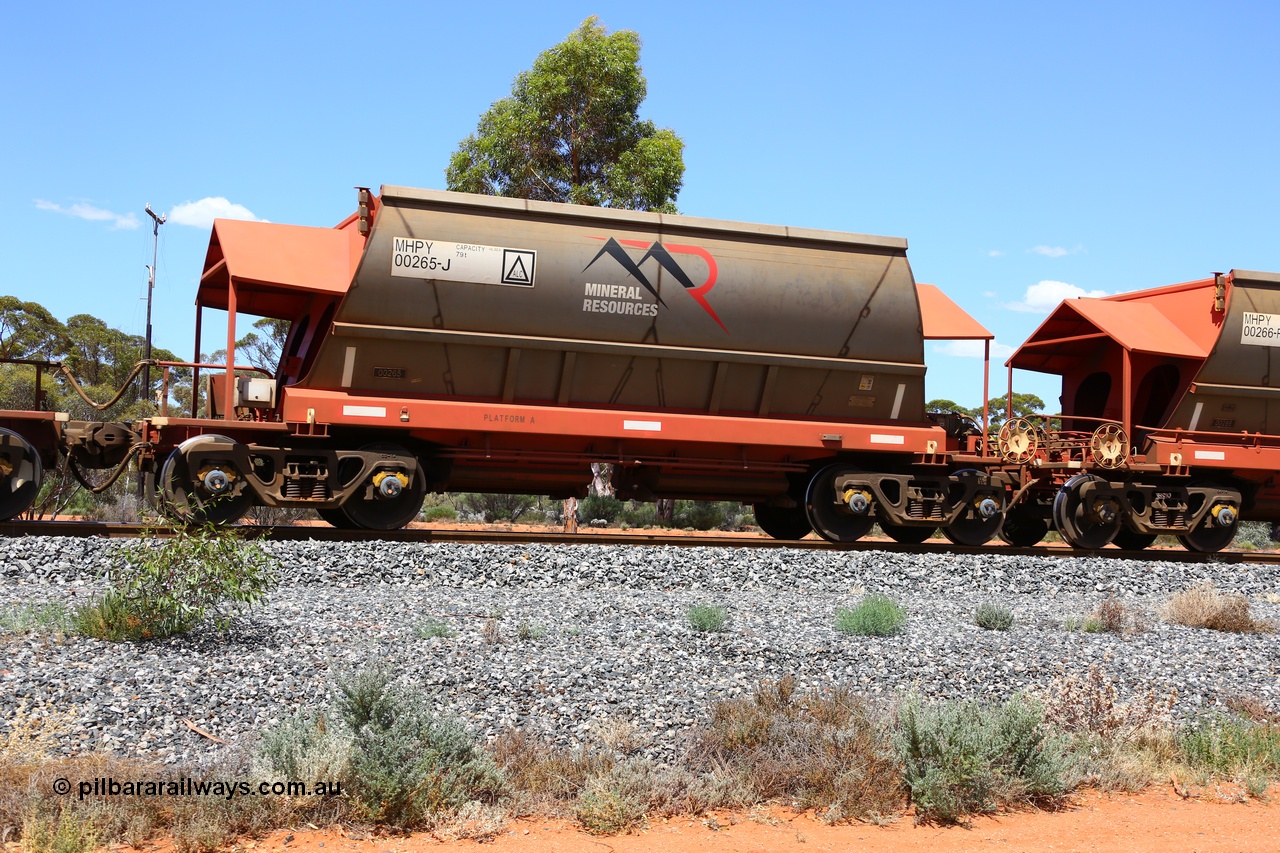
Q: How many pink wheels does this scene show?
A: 0